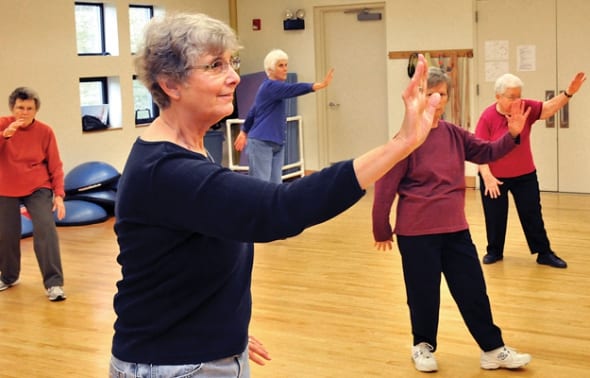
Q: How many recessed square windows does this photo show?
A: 4